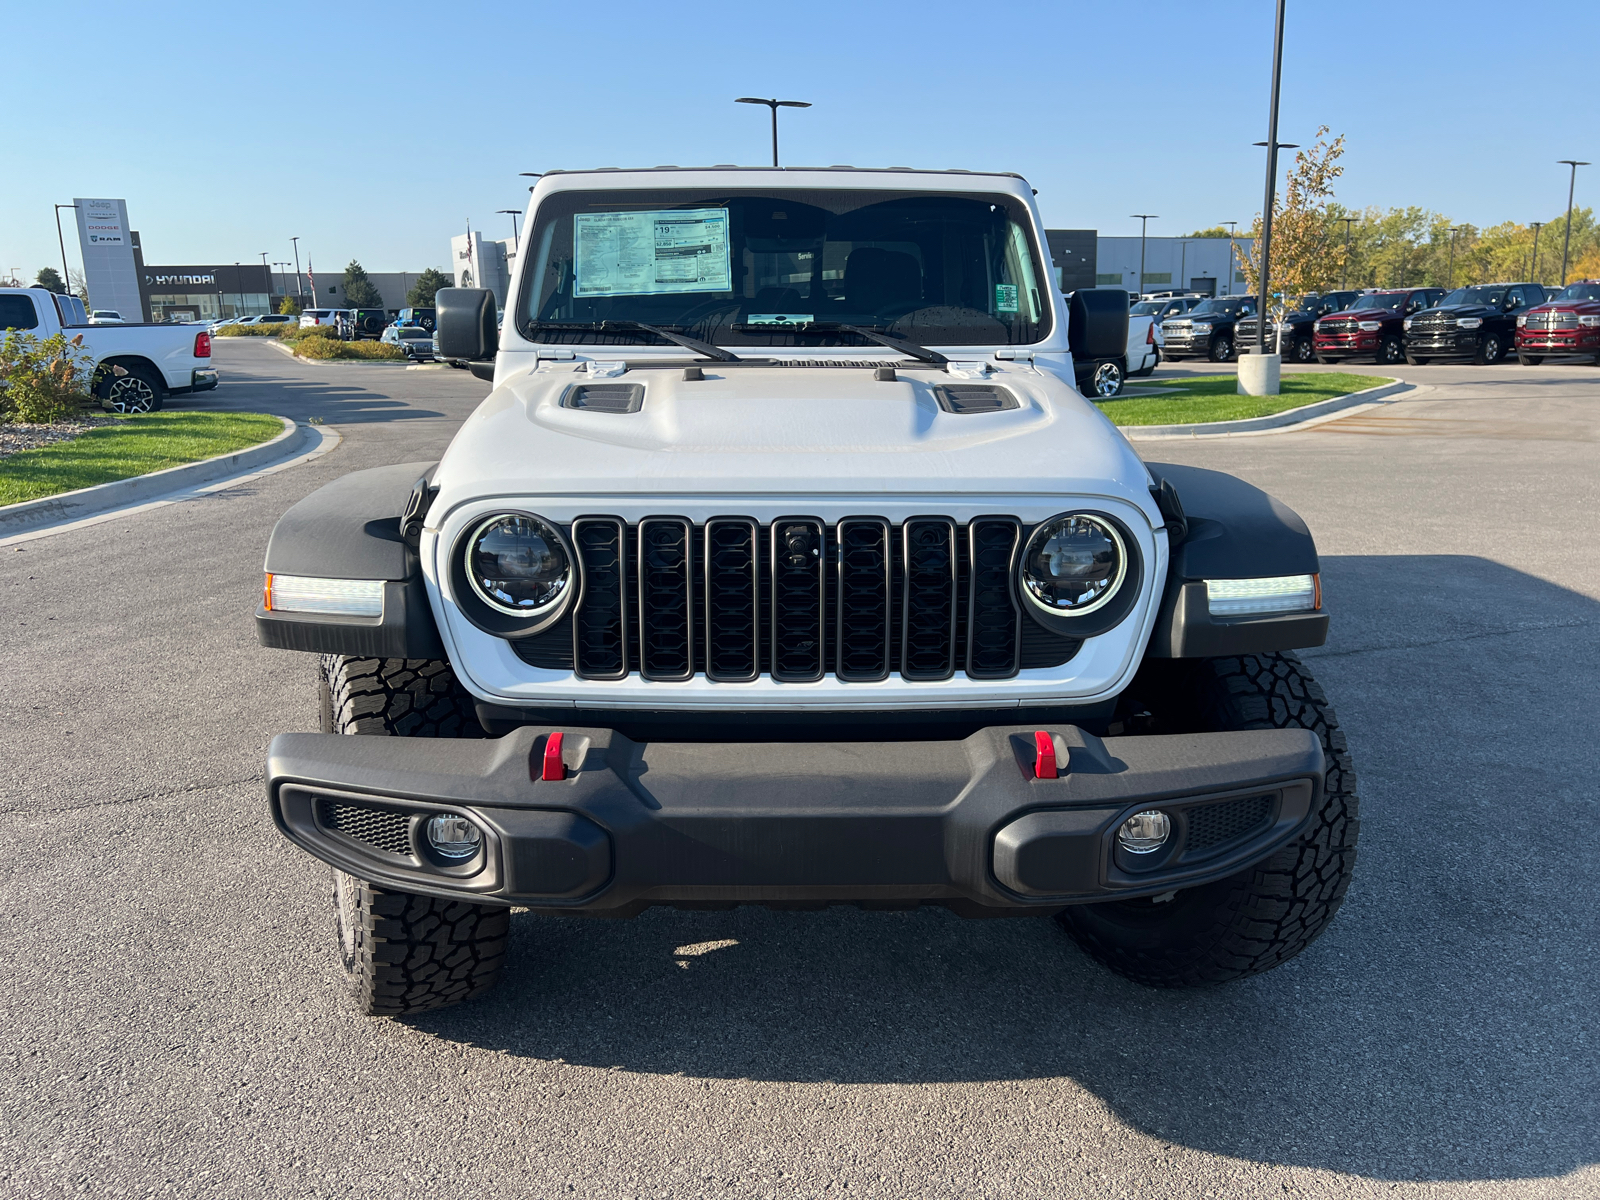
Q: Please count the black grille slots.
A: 7